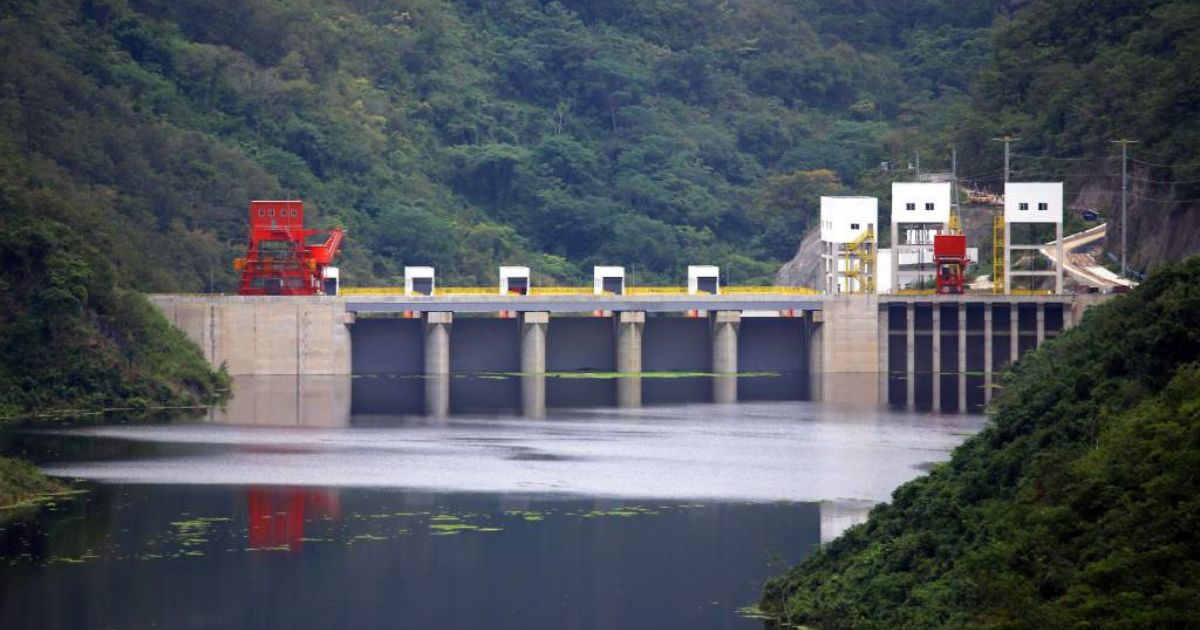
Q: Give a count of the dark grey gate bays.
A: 5